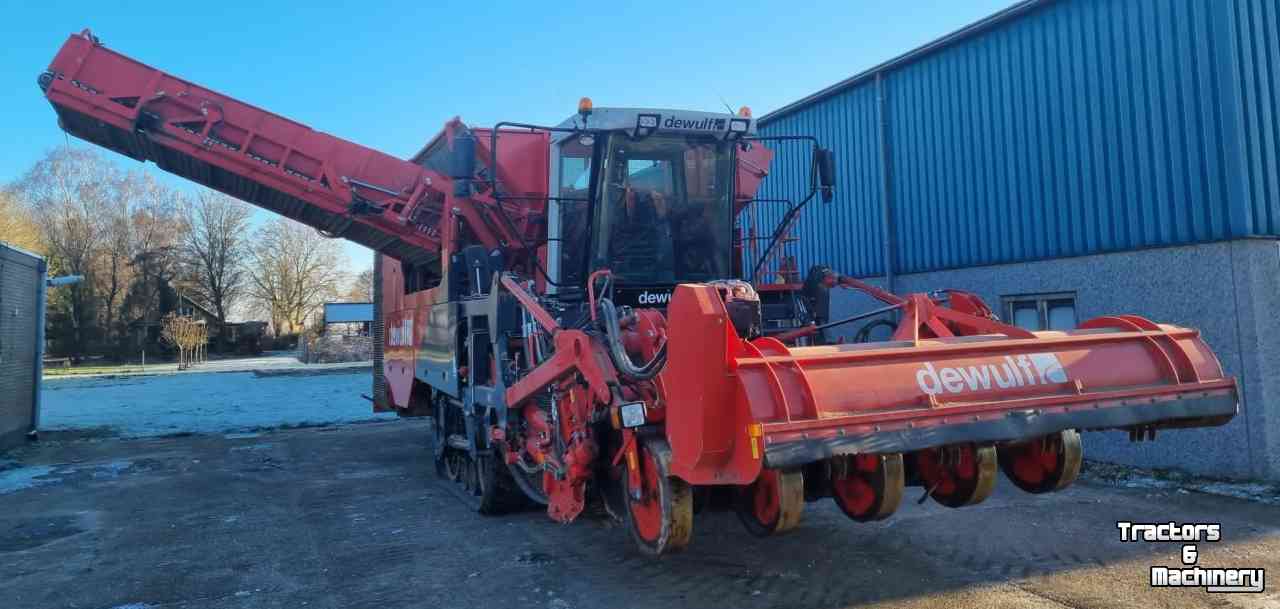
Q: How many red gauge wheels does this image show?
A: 5